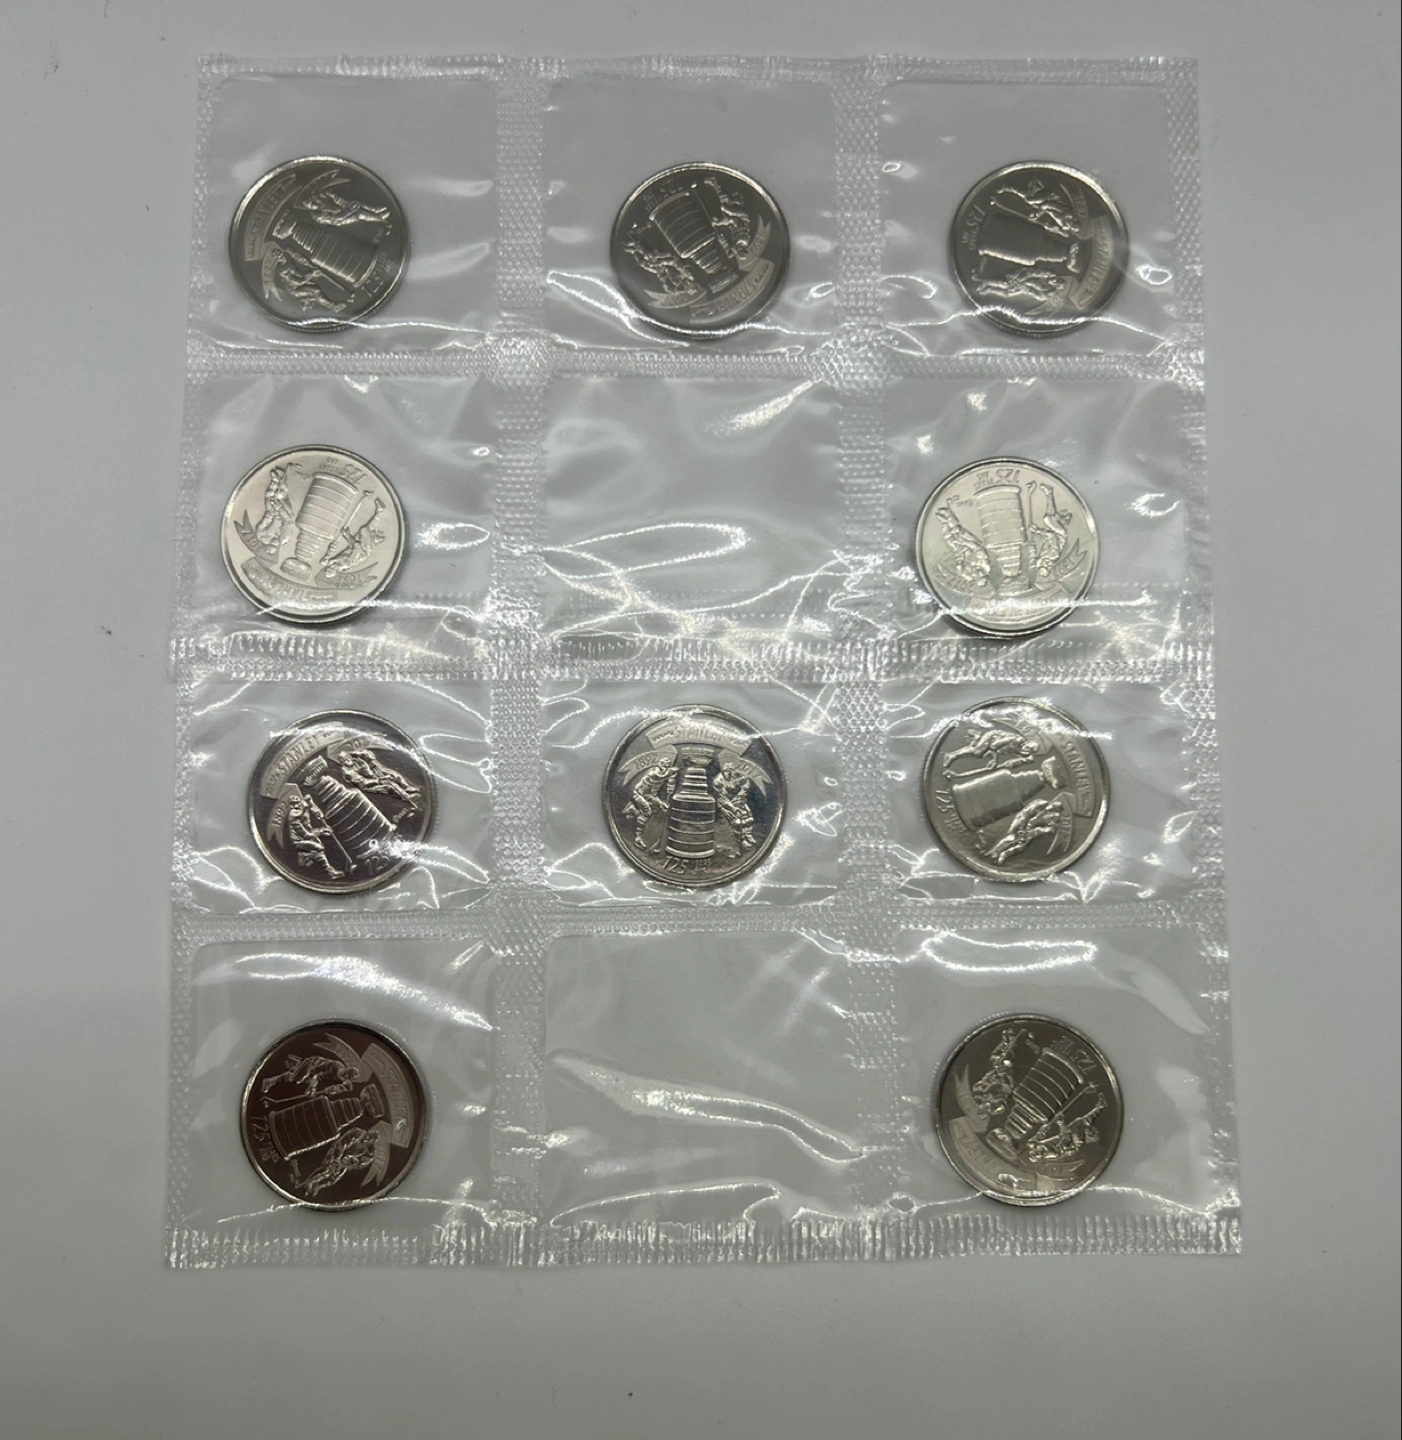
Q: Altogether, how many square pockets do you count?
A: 12